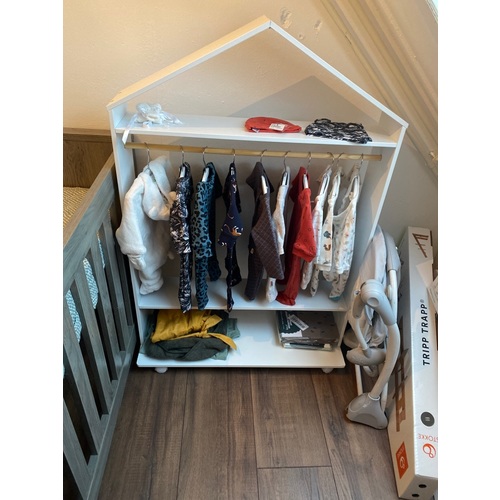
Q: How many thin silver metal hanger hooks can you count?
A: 10